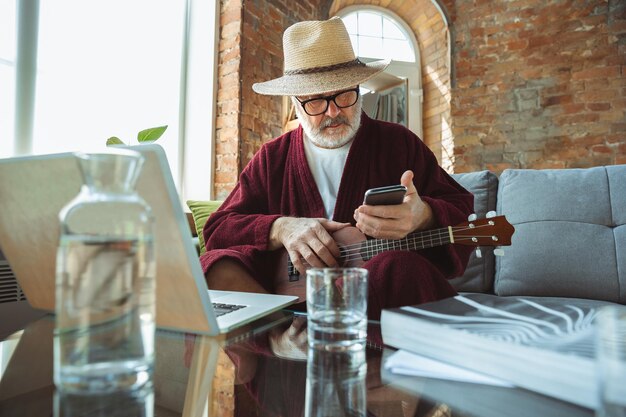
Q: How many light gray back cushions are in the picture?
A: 2